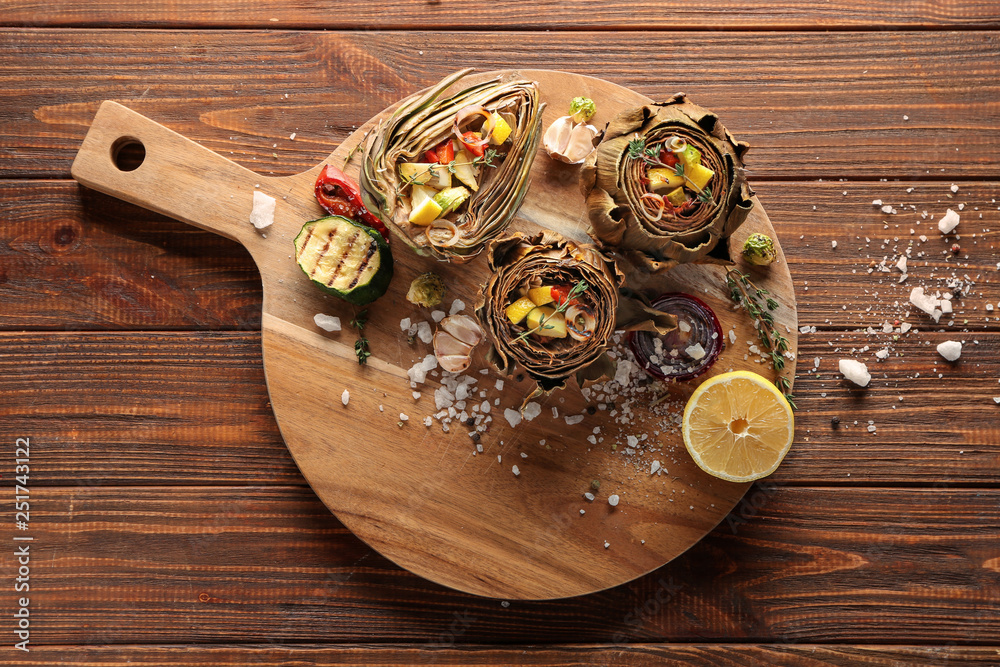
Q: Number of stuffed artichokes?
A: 3